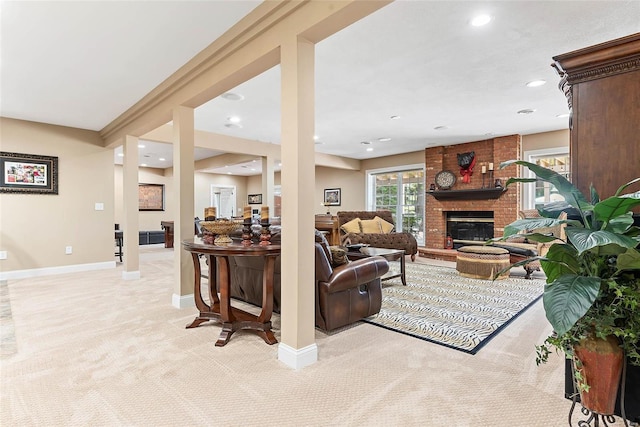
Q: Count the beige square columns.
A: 4